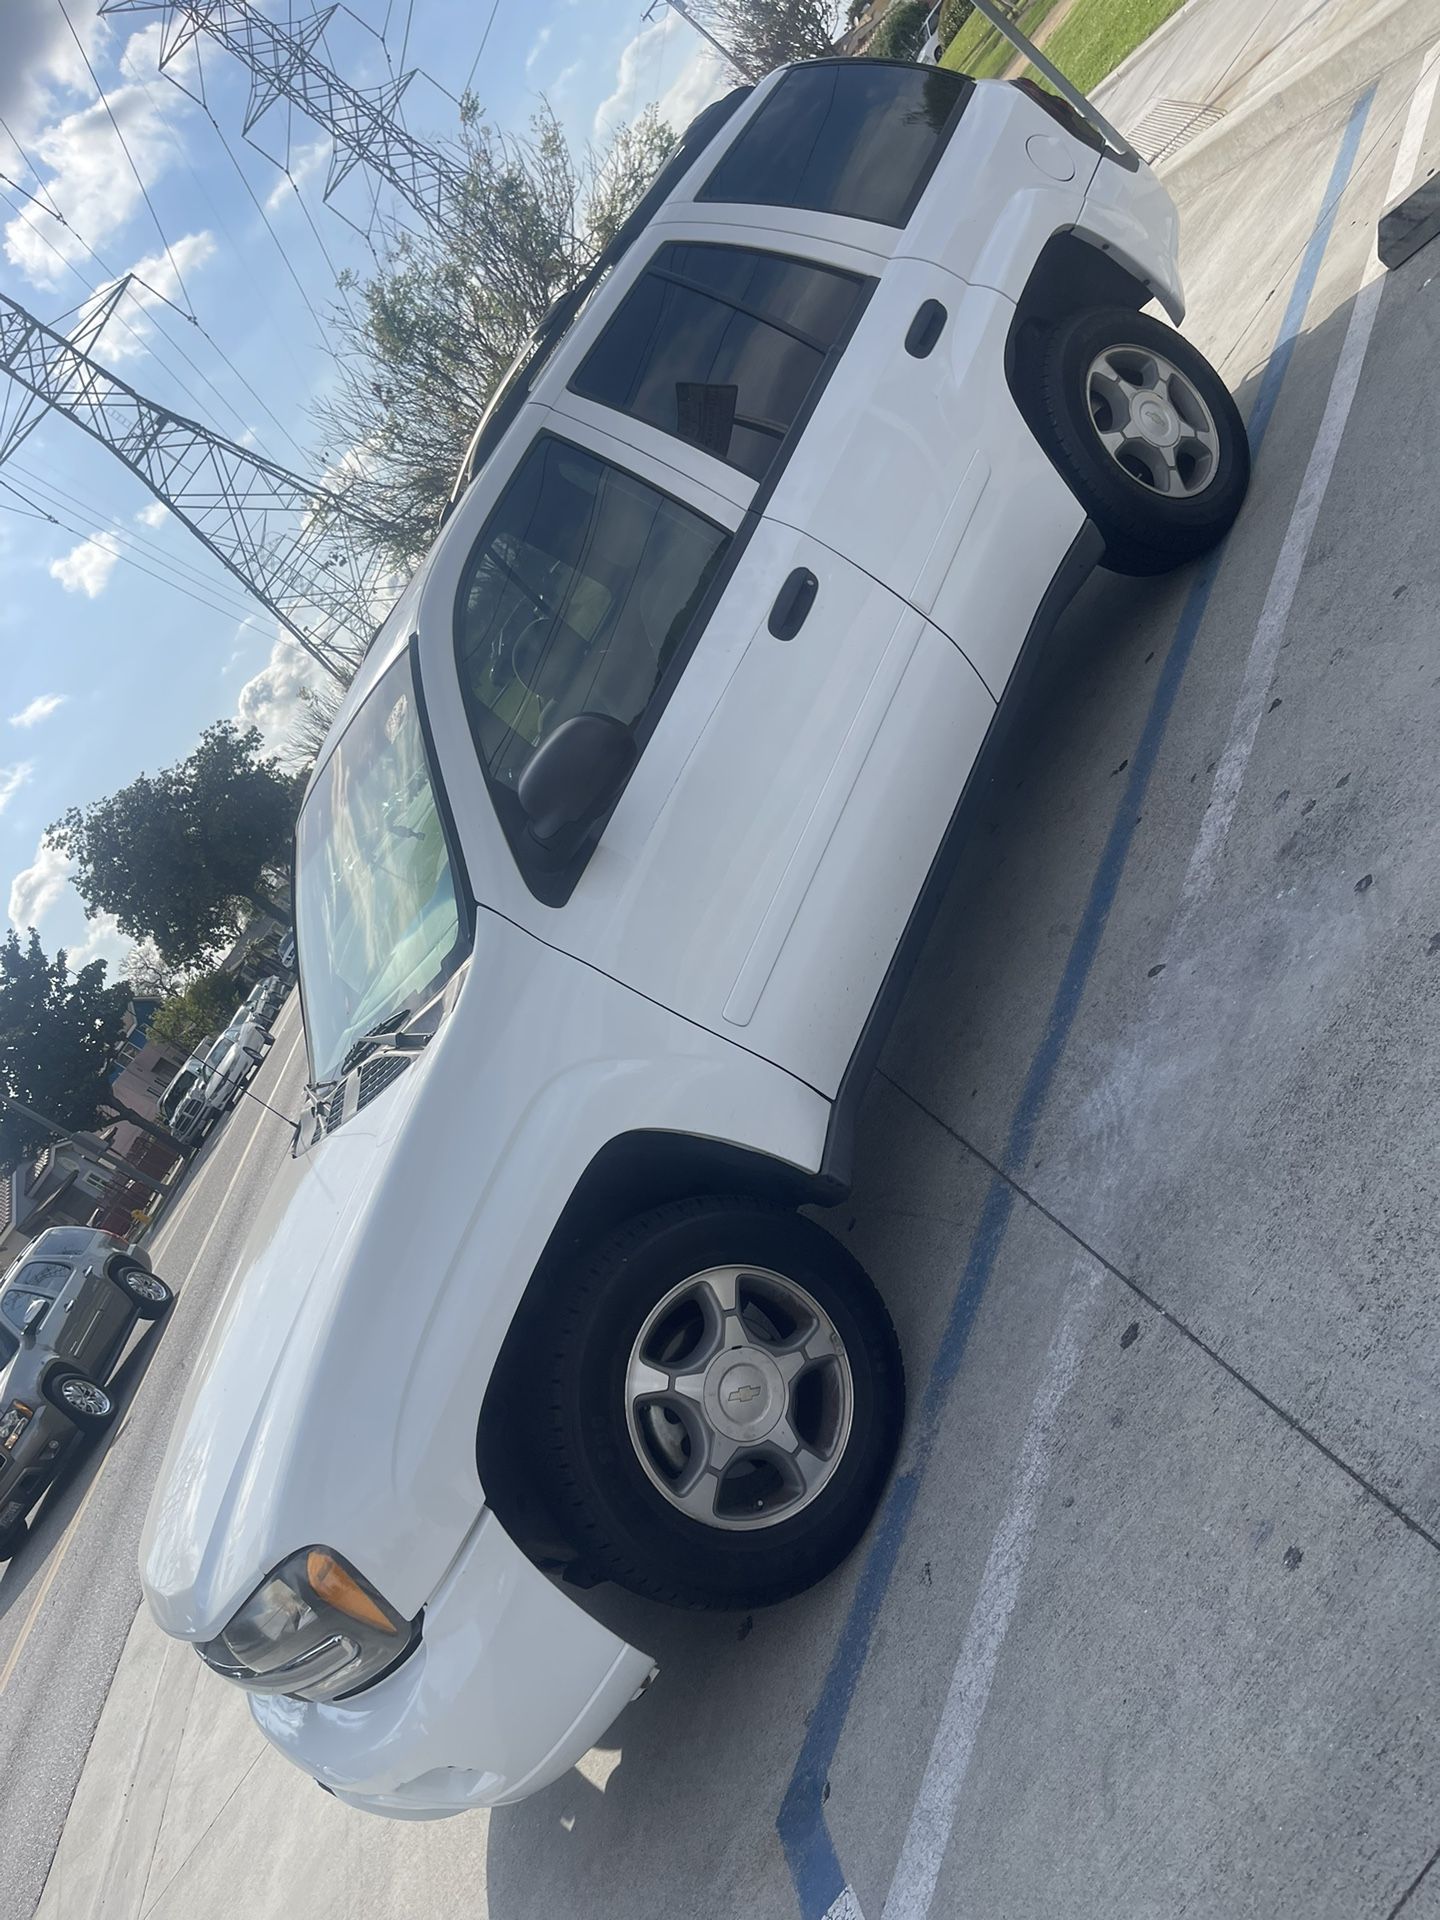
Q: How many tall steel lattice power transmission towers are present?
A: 2